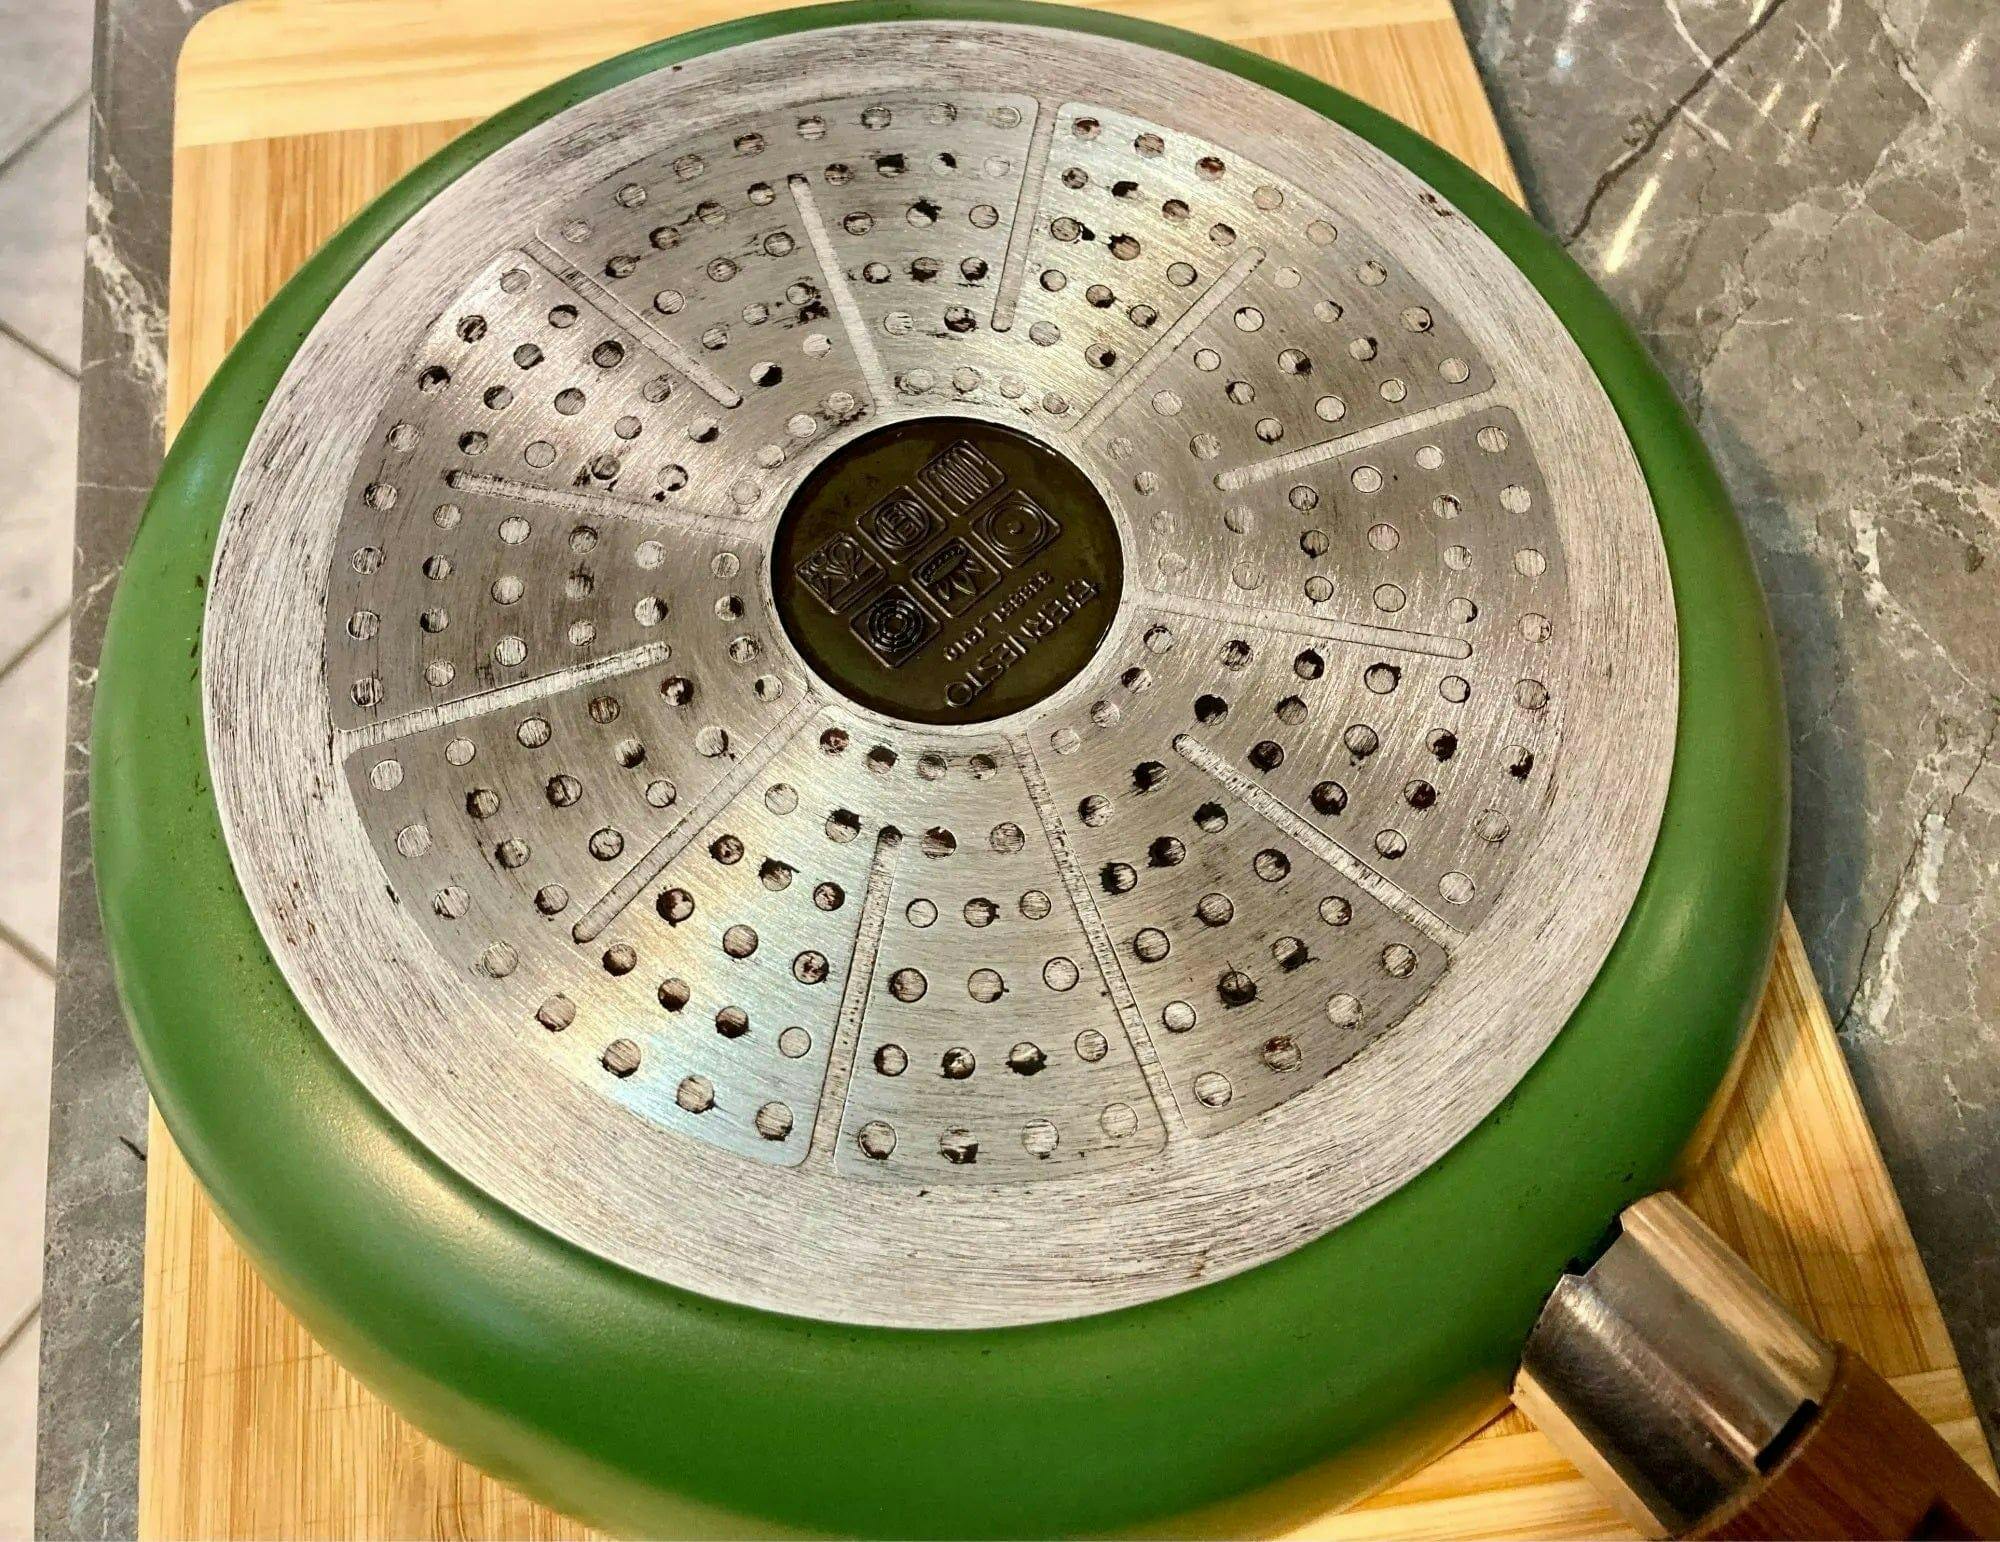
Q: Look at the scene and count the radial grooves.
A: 12